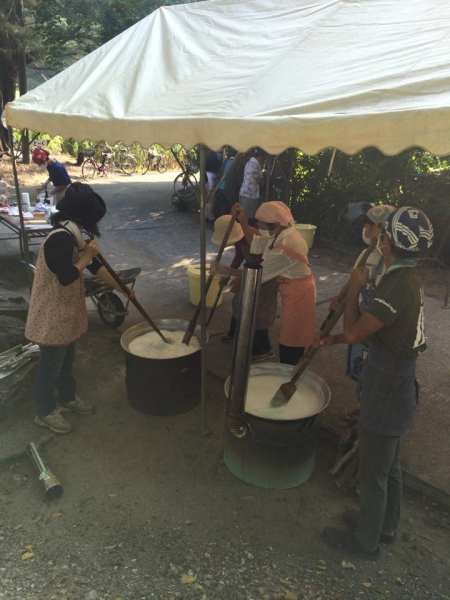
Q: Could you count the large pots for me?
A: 2